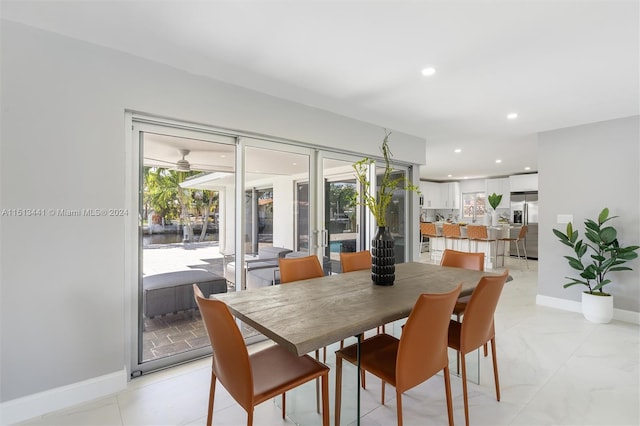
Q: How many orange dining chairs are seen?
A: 6